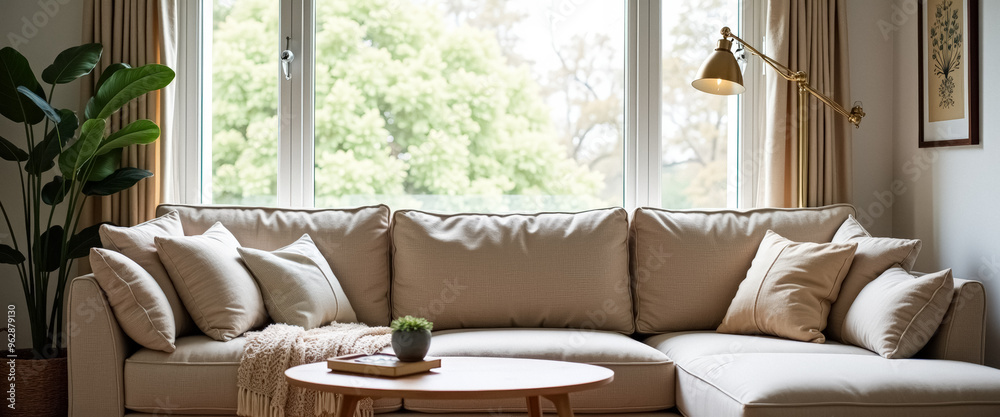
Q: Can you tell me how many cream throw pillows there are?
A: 7